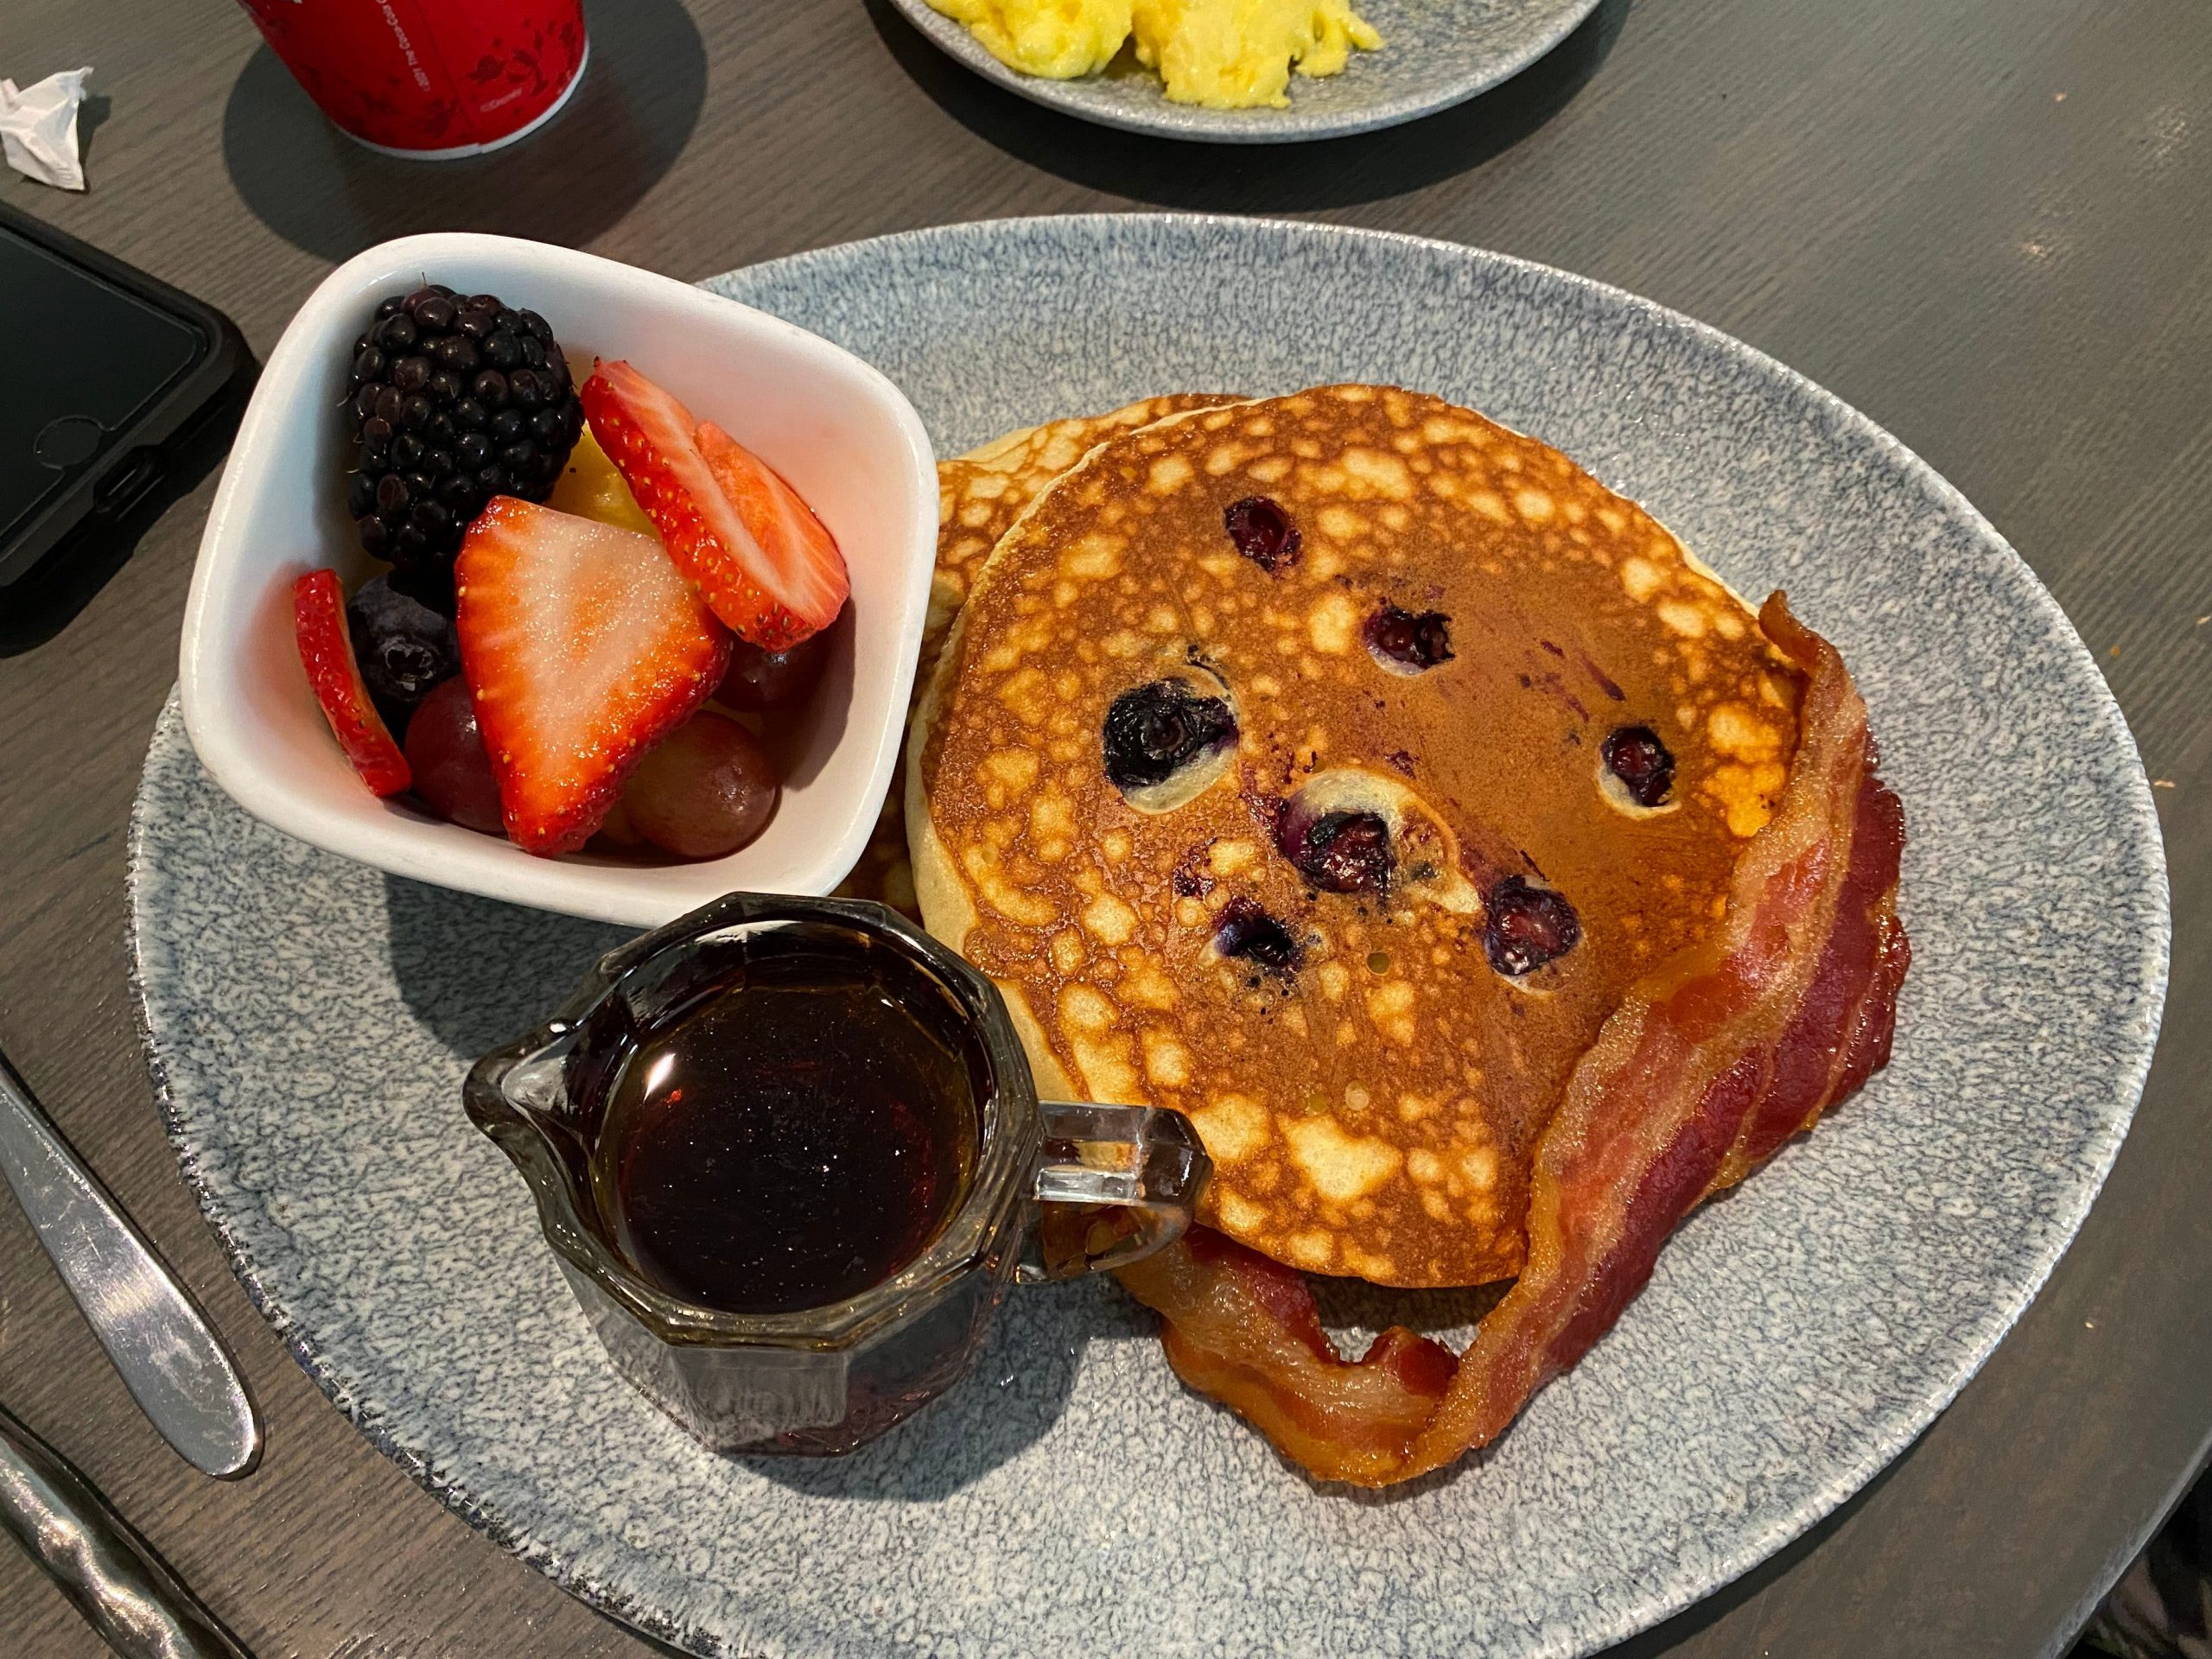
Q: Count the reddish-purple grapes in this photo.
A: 3